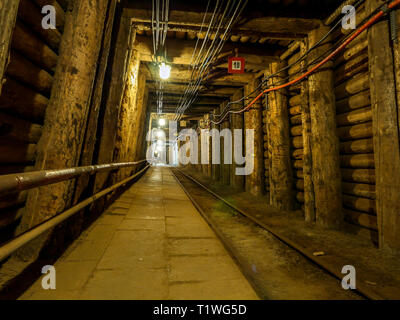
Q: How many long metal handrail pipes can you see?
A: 2